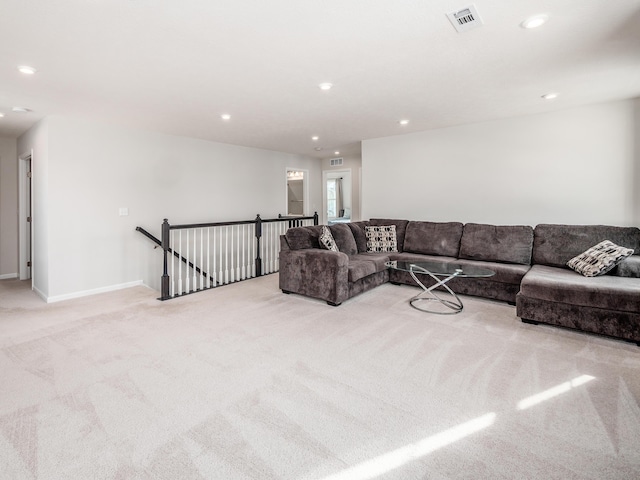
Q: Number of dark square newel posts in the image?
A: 3